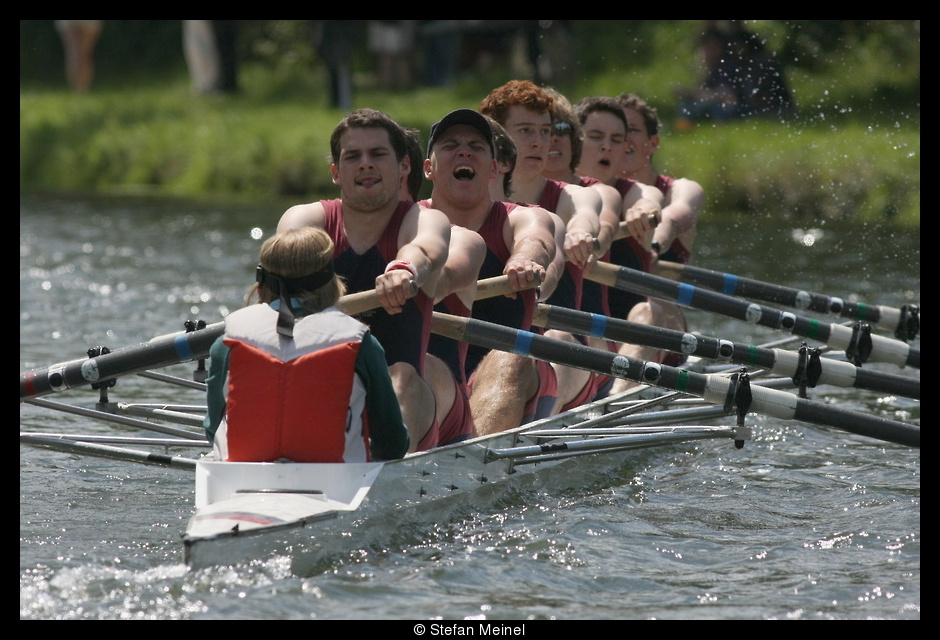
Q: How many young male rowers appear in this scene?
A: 8